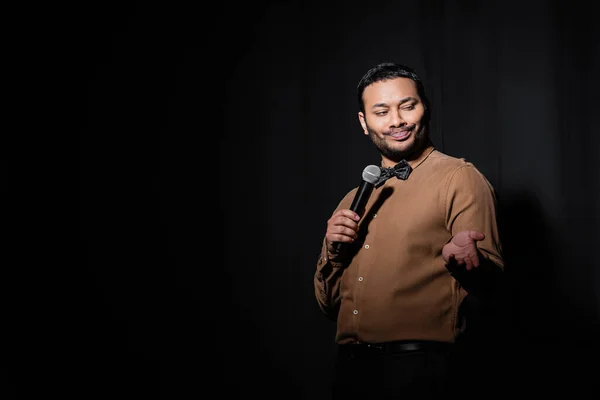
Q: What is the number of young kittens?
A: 0